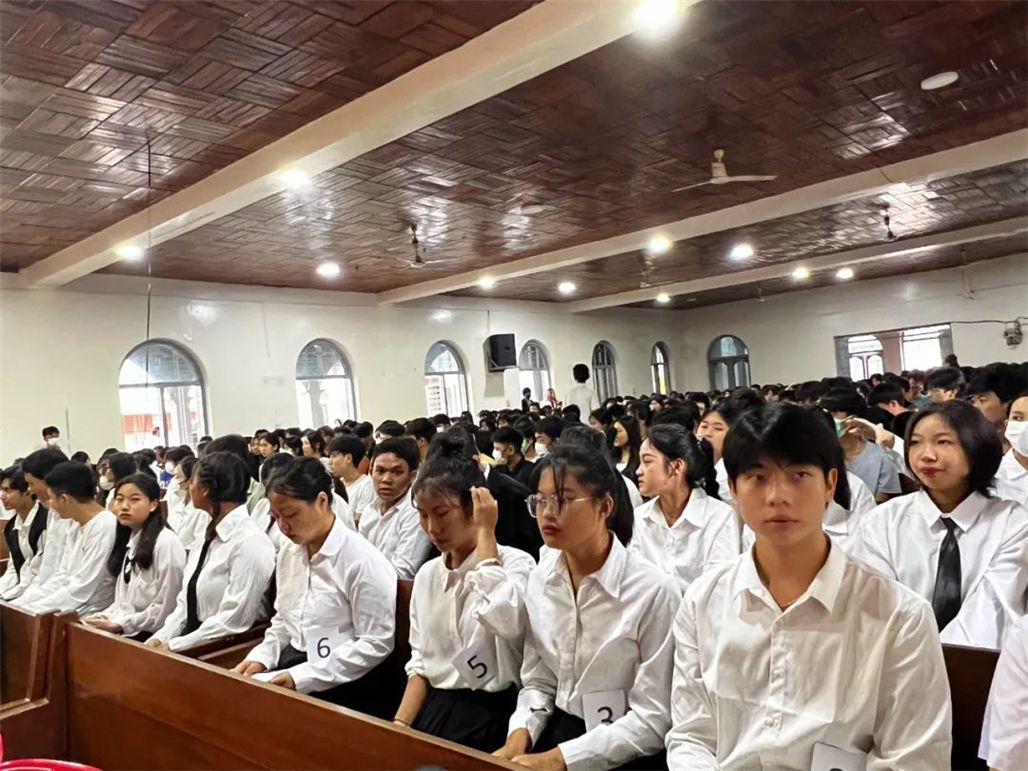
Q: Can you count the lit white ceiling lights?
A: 11